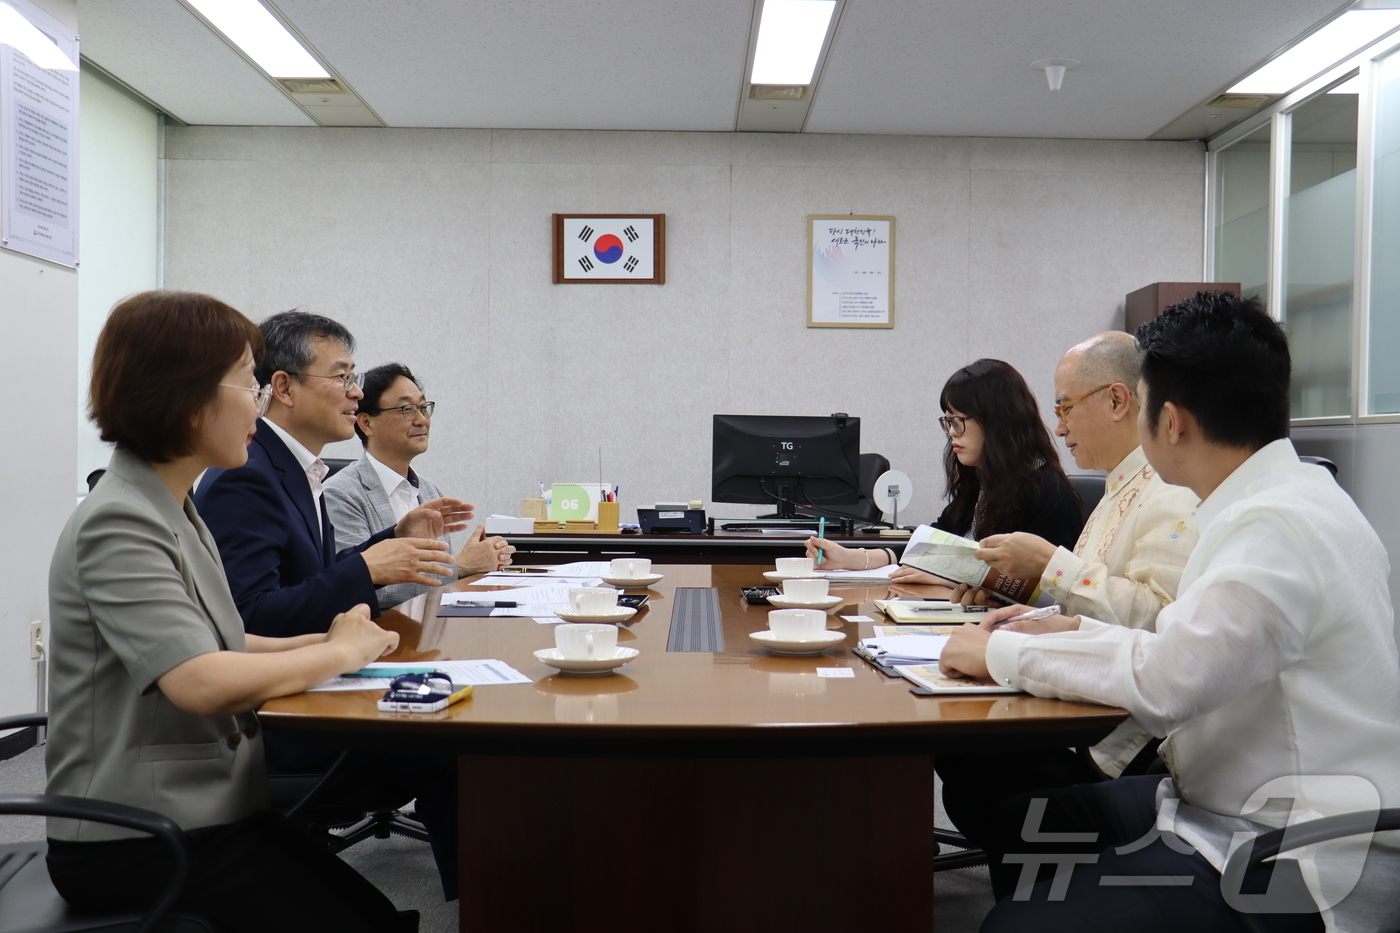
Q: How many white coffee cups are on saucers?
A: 6